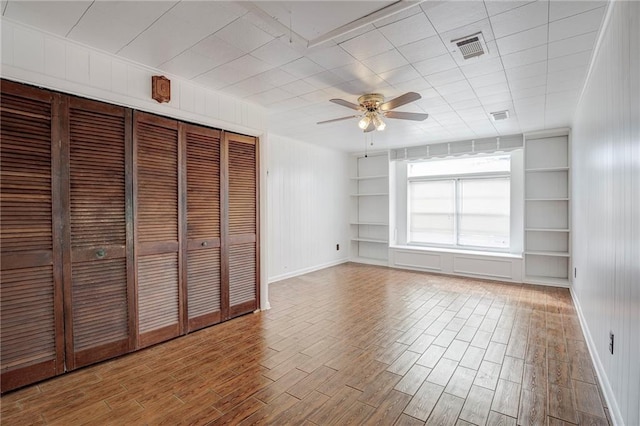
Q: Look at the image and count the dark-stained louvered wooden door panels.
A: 5